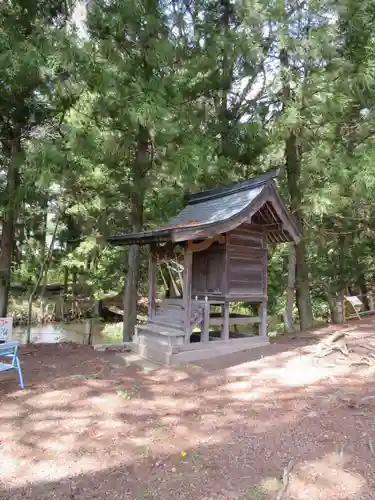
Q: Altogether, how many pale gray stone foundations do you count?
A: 1